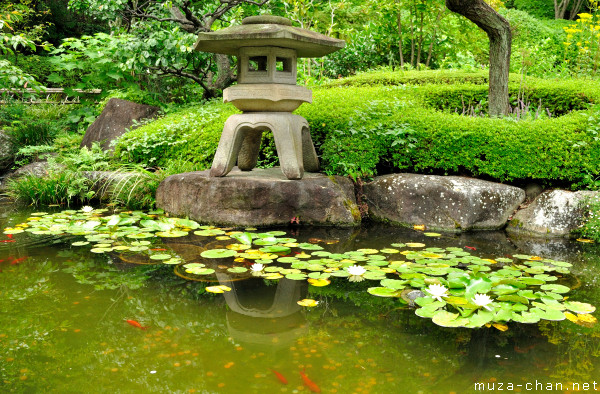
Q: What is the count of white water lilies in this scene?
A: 5